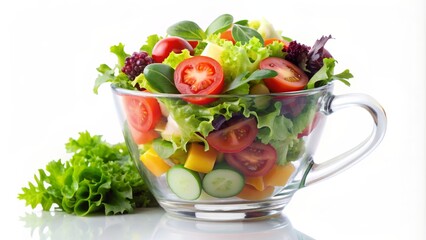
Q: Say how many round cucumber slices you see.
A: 2